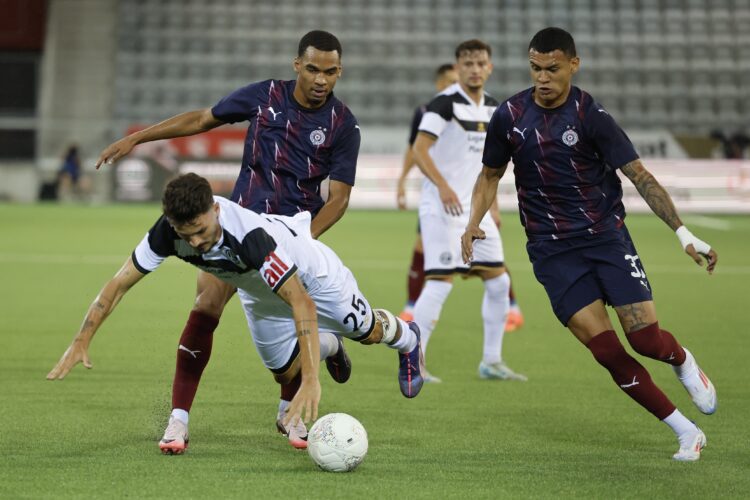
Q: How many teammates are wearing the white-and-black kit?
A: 2